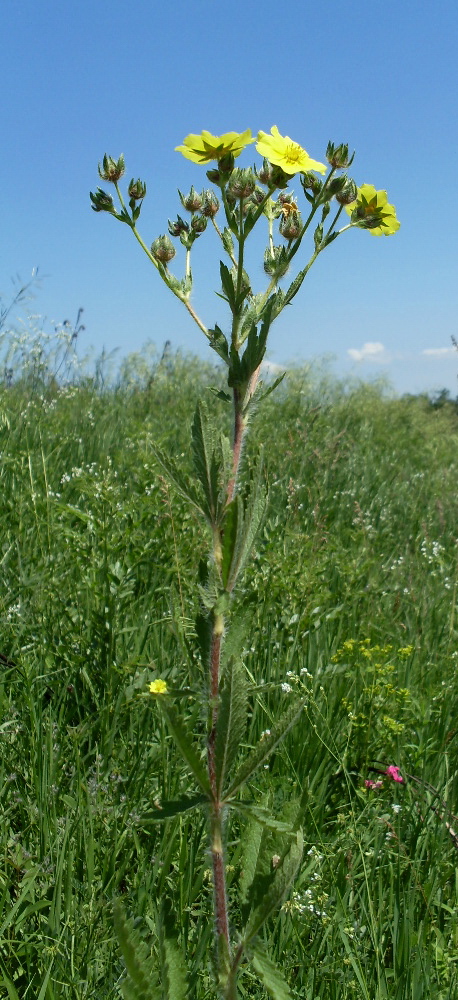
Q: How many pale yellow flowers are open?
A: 3